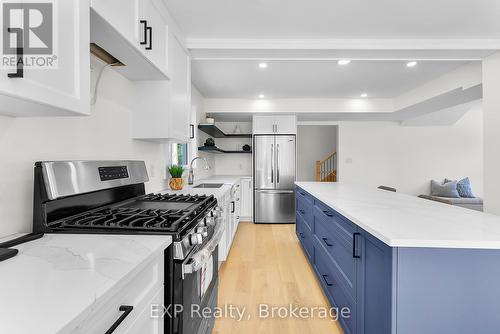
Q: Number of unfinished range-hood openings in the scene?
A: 1